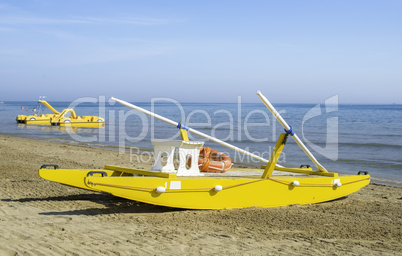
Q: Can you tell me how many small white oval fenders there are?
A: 4